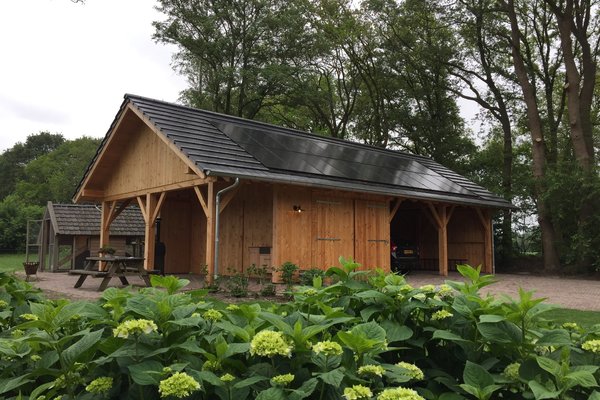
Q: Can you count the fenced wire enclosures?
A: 1